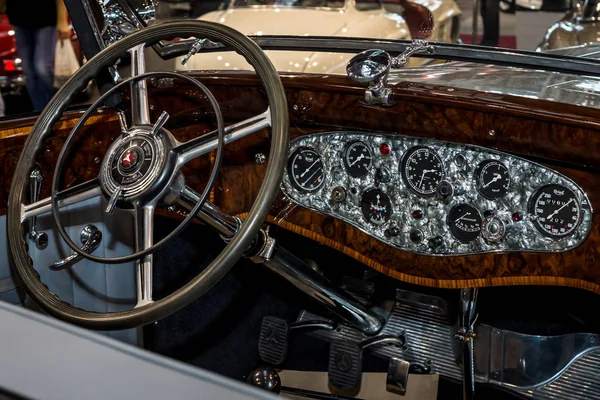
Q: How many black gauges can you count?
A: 7